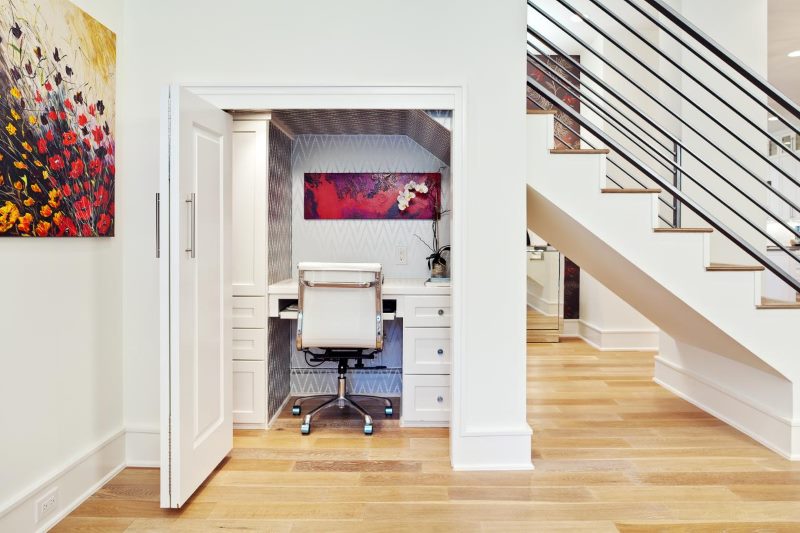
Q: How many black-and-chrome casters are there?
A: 4